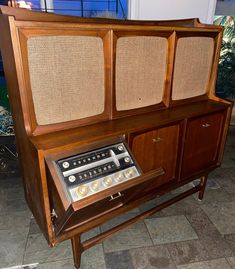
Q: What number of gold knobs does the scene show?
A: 5